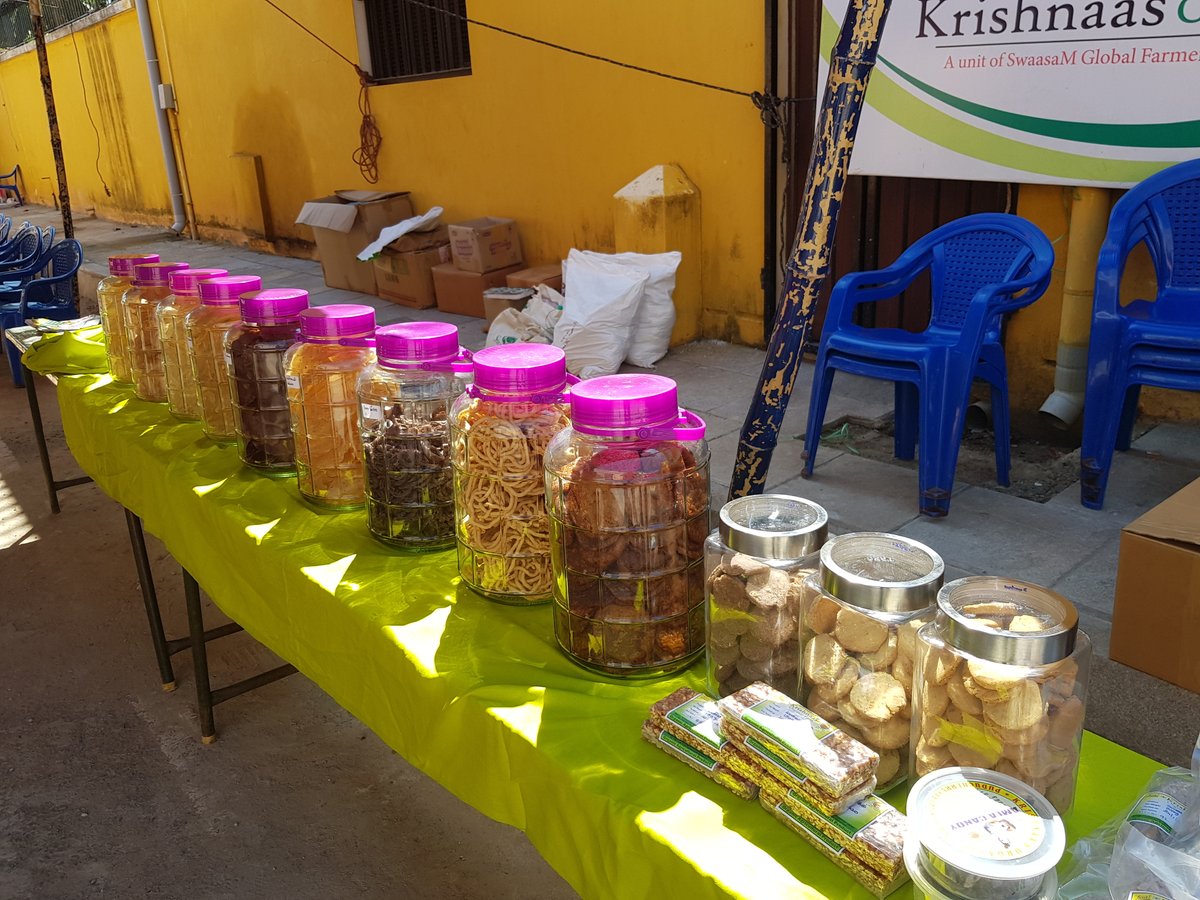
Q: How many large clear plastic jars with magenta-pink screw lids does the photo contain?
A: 9